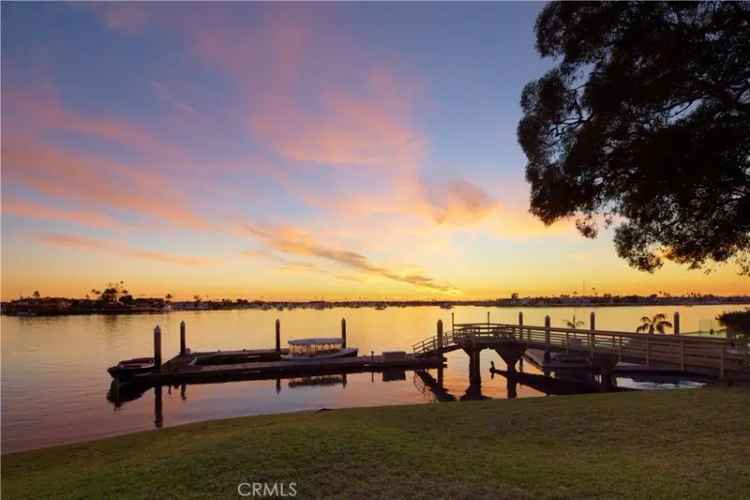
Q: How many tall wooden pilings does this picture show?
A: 9